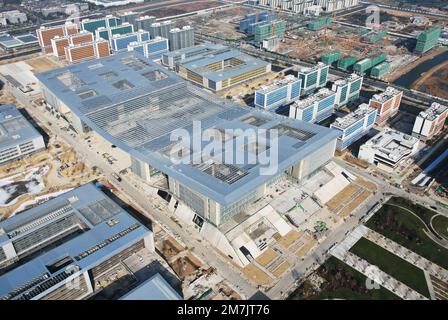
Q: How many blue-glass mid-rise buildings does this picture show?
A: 5